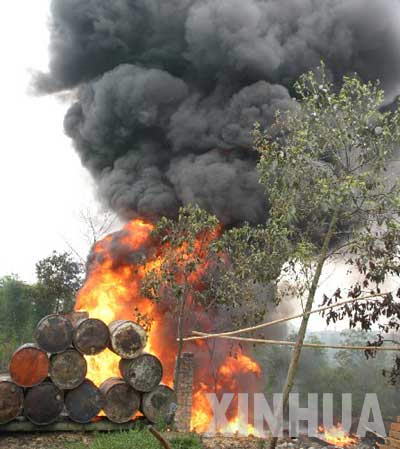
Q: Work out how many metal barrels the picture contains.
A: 11